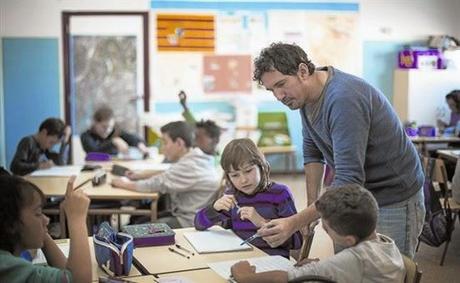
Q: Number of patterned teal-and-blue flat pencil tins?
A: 1